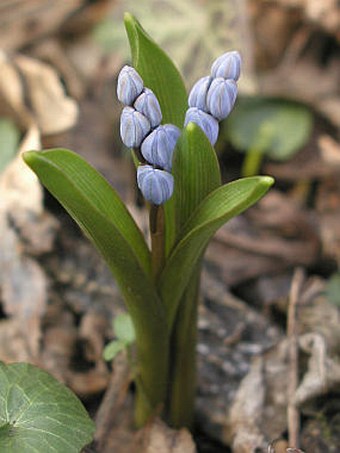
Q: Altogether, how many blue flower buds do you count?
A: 9